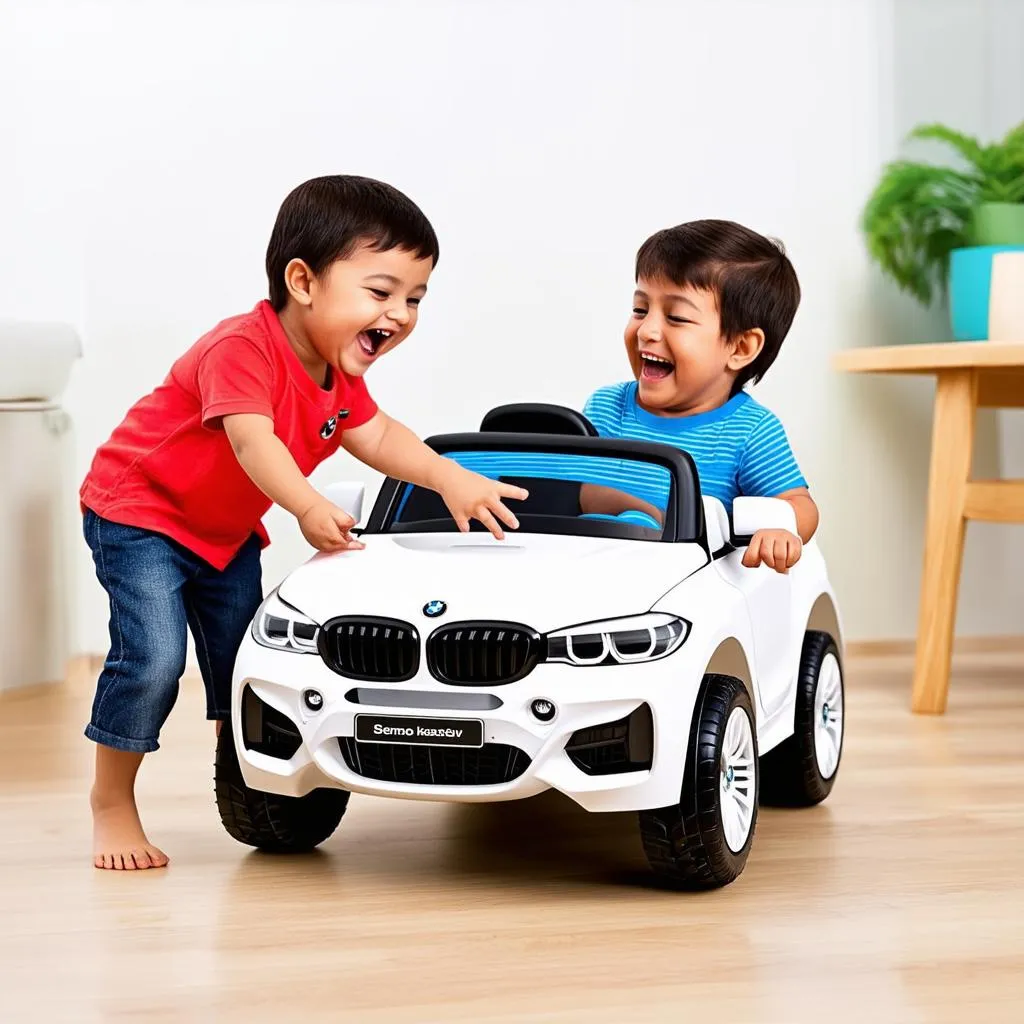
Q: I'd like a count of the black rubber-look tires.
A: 3